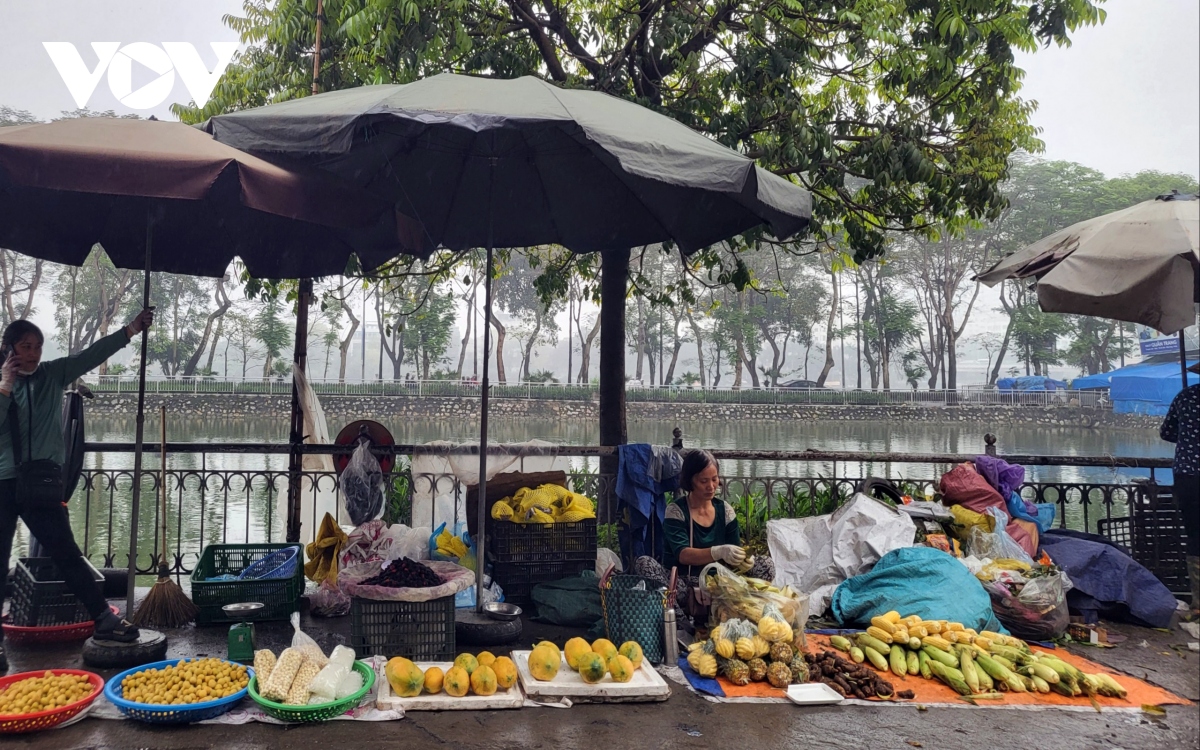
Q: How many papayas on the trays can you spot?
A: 14